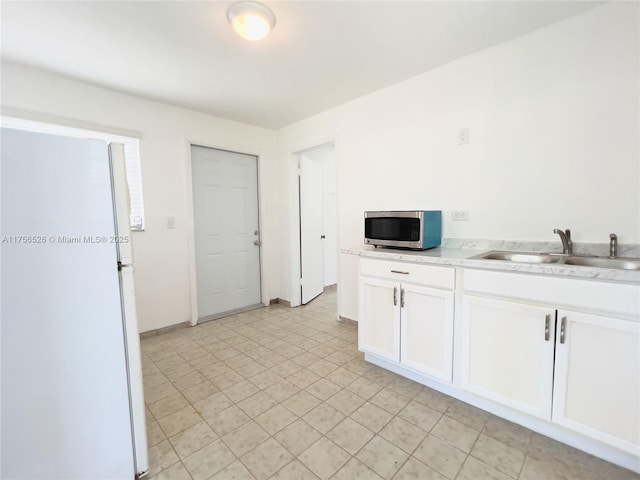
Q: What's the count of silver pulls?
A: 5